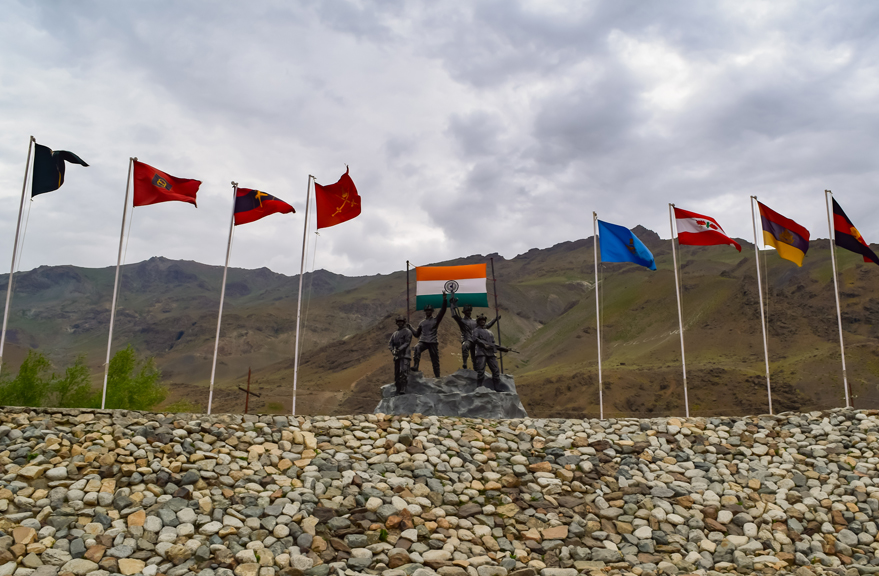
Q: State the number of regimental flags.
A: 8